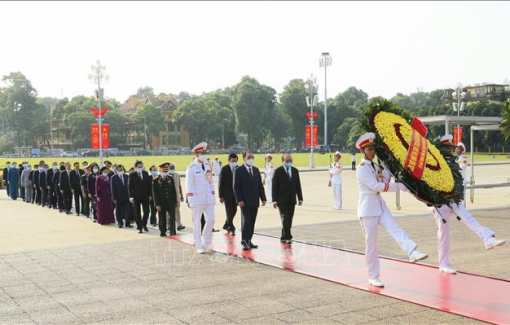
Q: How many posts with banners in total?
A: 3